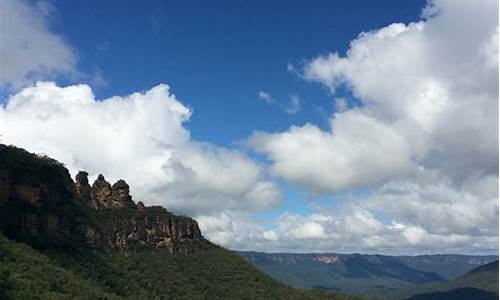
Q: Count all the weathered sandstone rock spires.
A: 3